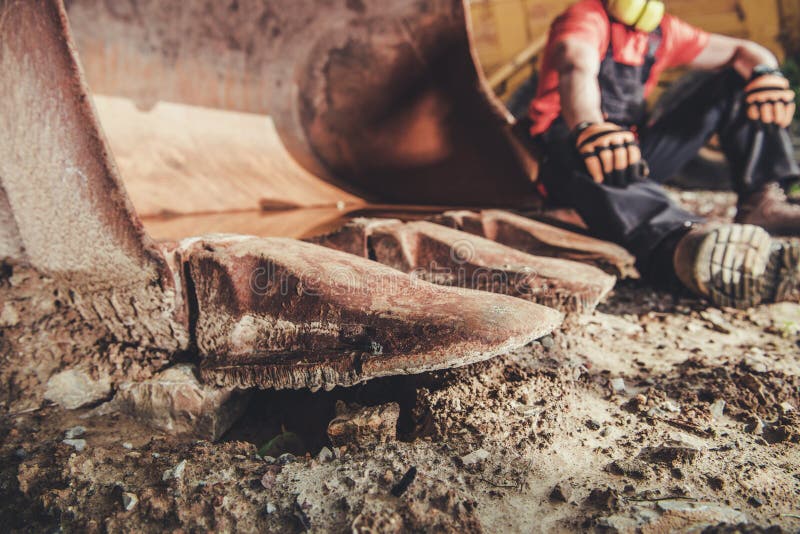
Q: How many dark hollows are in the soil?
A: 1